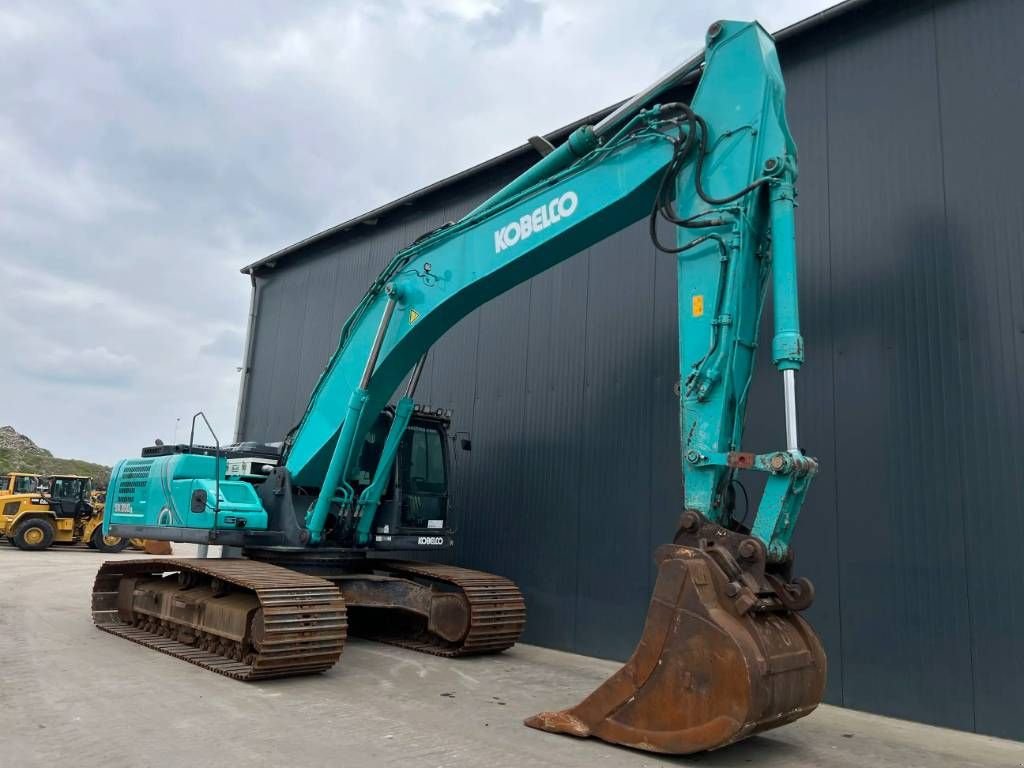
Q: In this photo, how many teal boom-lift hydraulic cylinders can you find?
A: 2